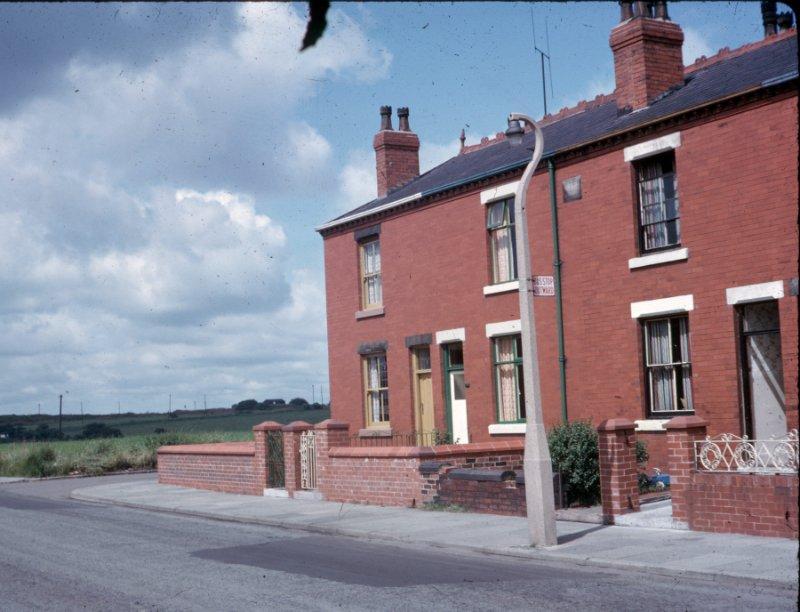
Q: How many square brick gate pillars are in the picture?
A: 5